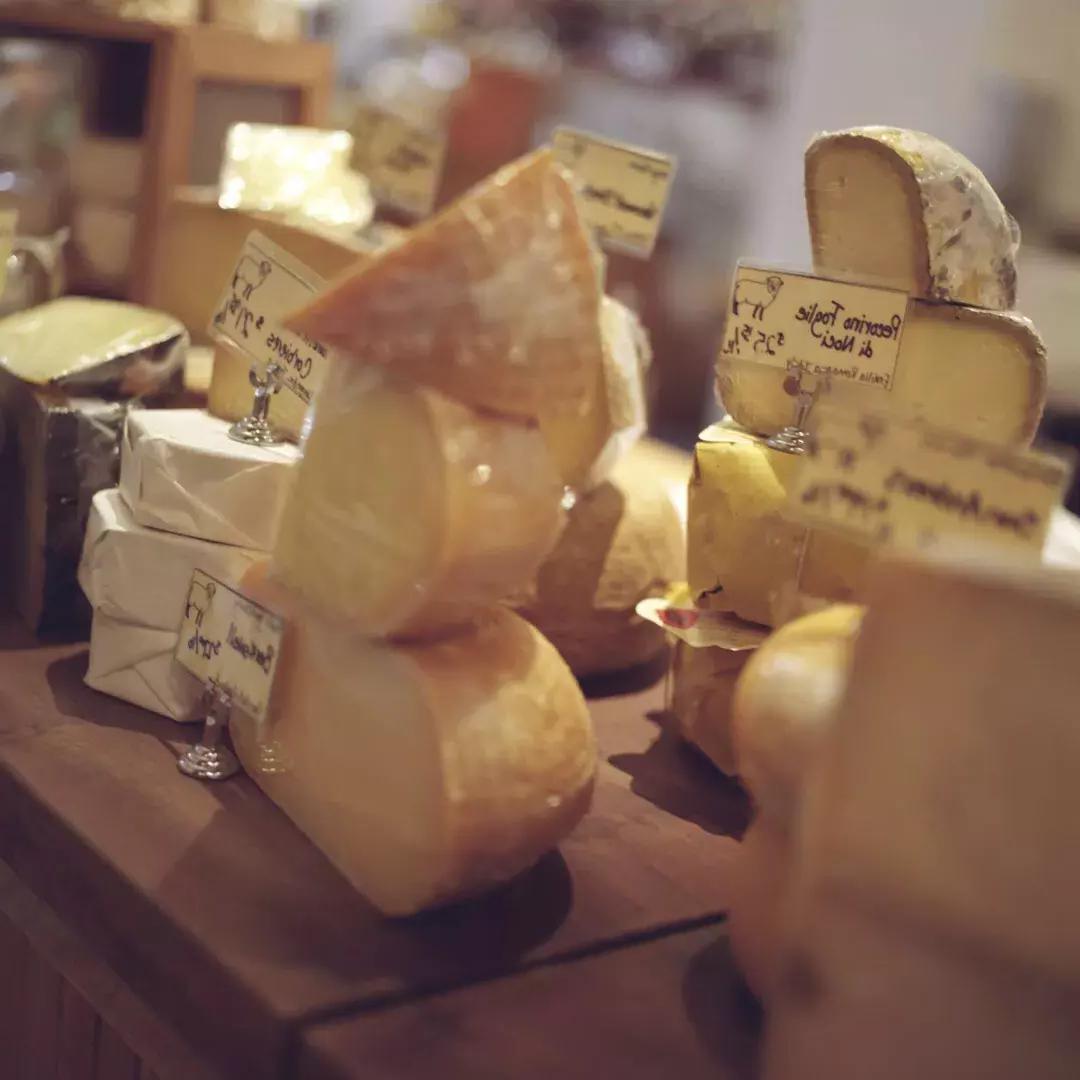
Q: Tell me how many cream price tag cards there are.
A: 6